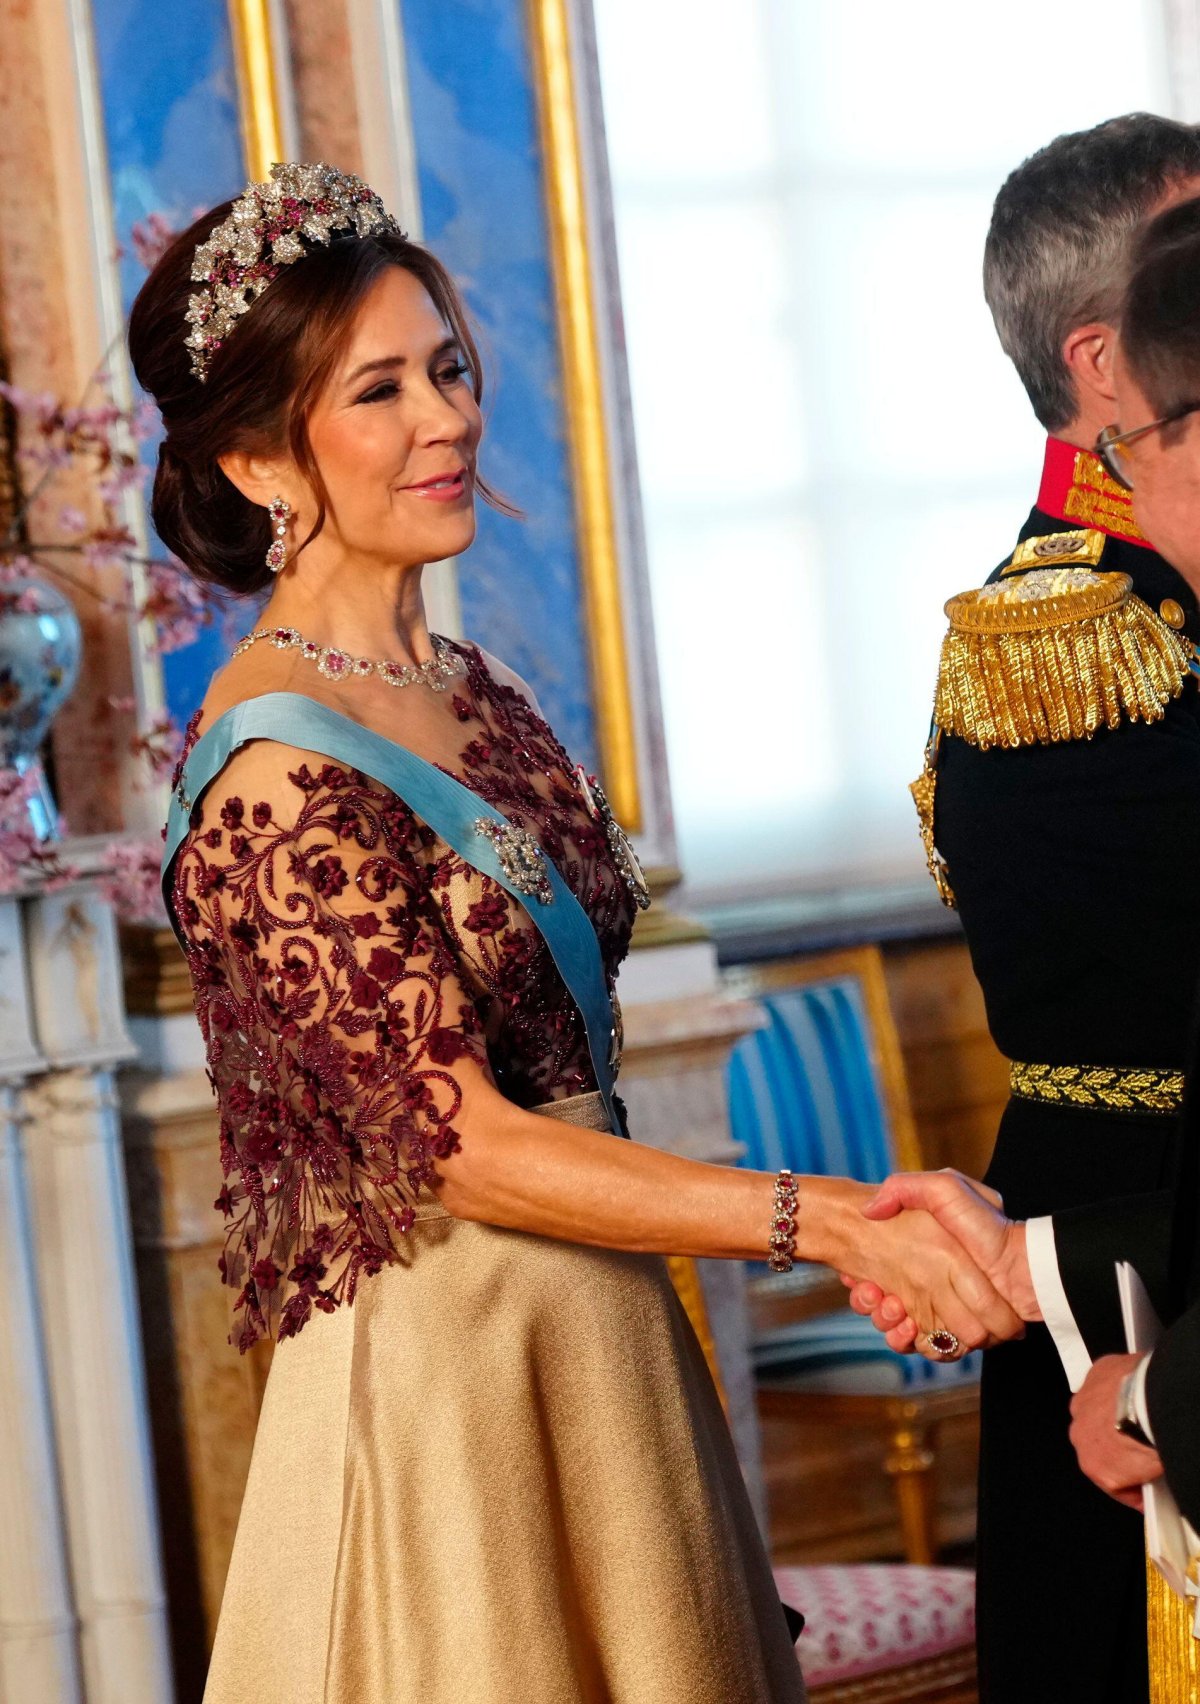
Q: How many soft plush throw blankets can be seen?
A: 0